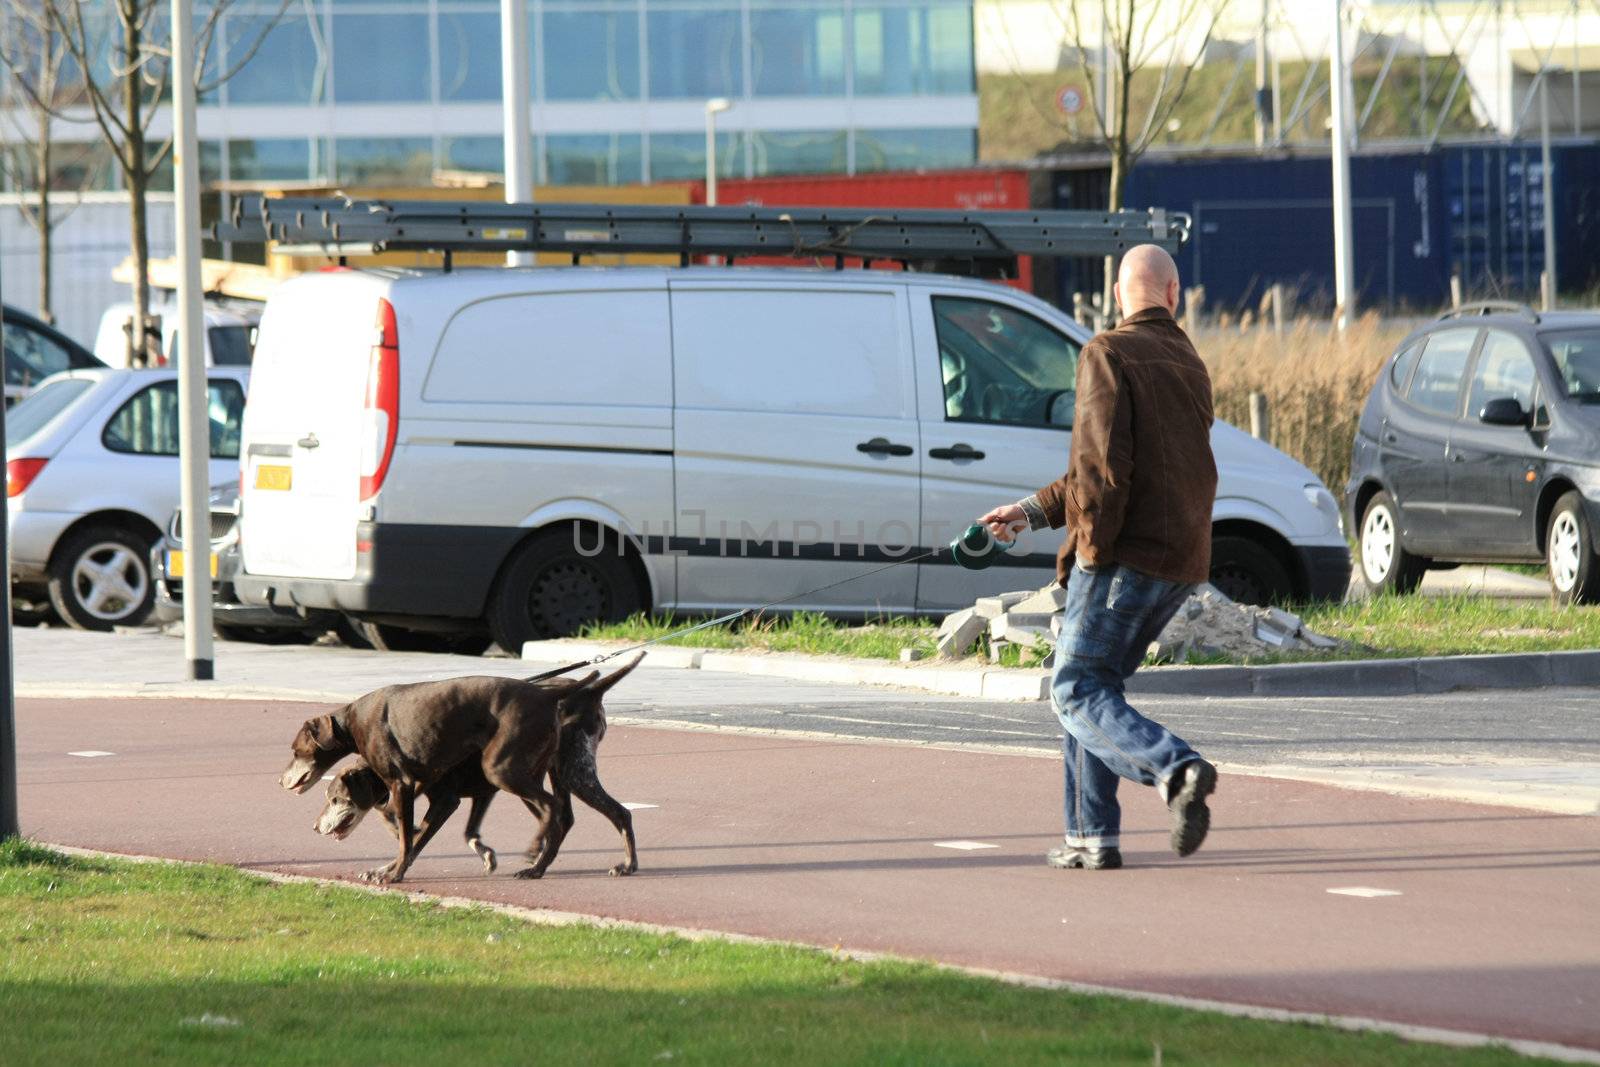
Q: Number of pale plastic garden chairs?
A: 0